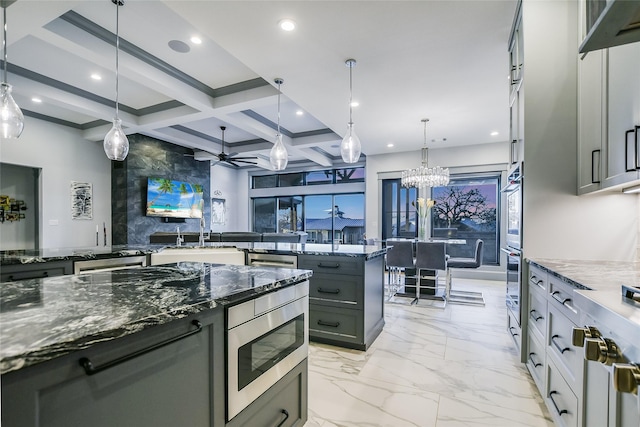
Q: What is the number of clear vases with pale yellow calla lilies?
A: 1